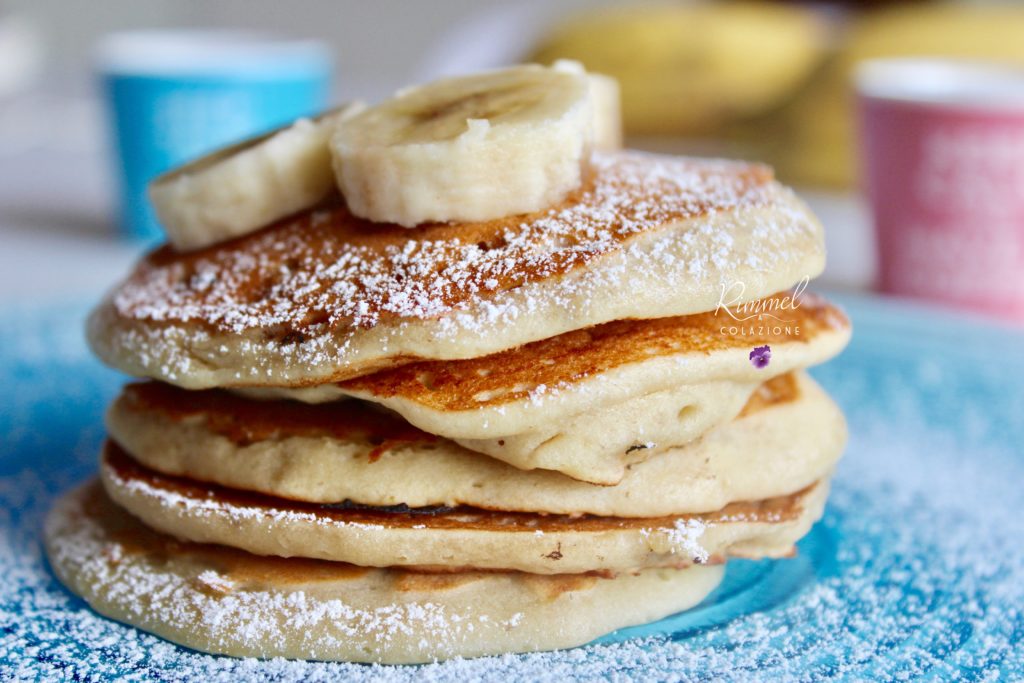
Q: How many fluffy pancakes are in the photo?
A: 5